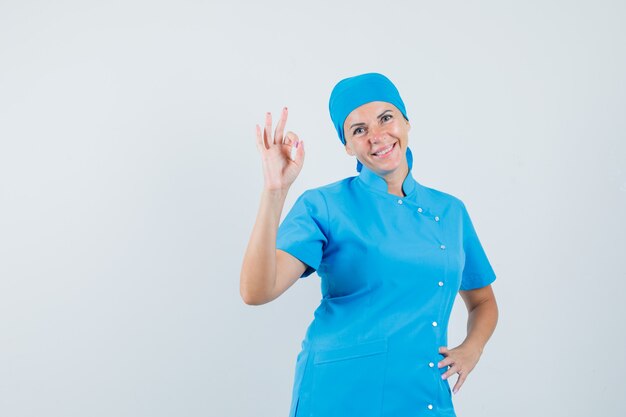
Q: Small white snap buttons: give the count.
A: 8